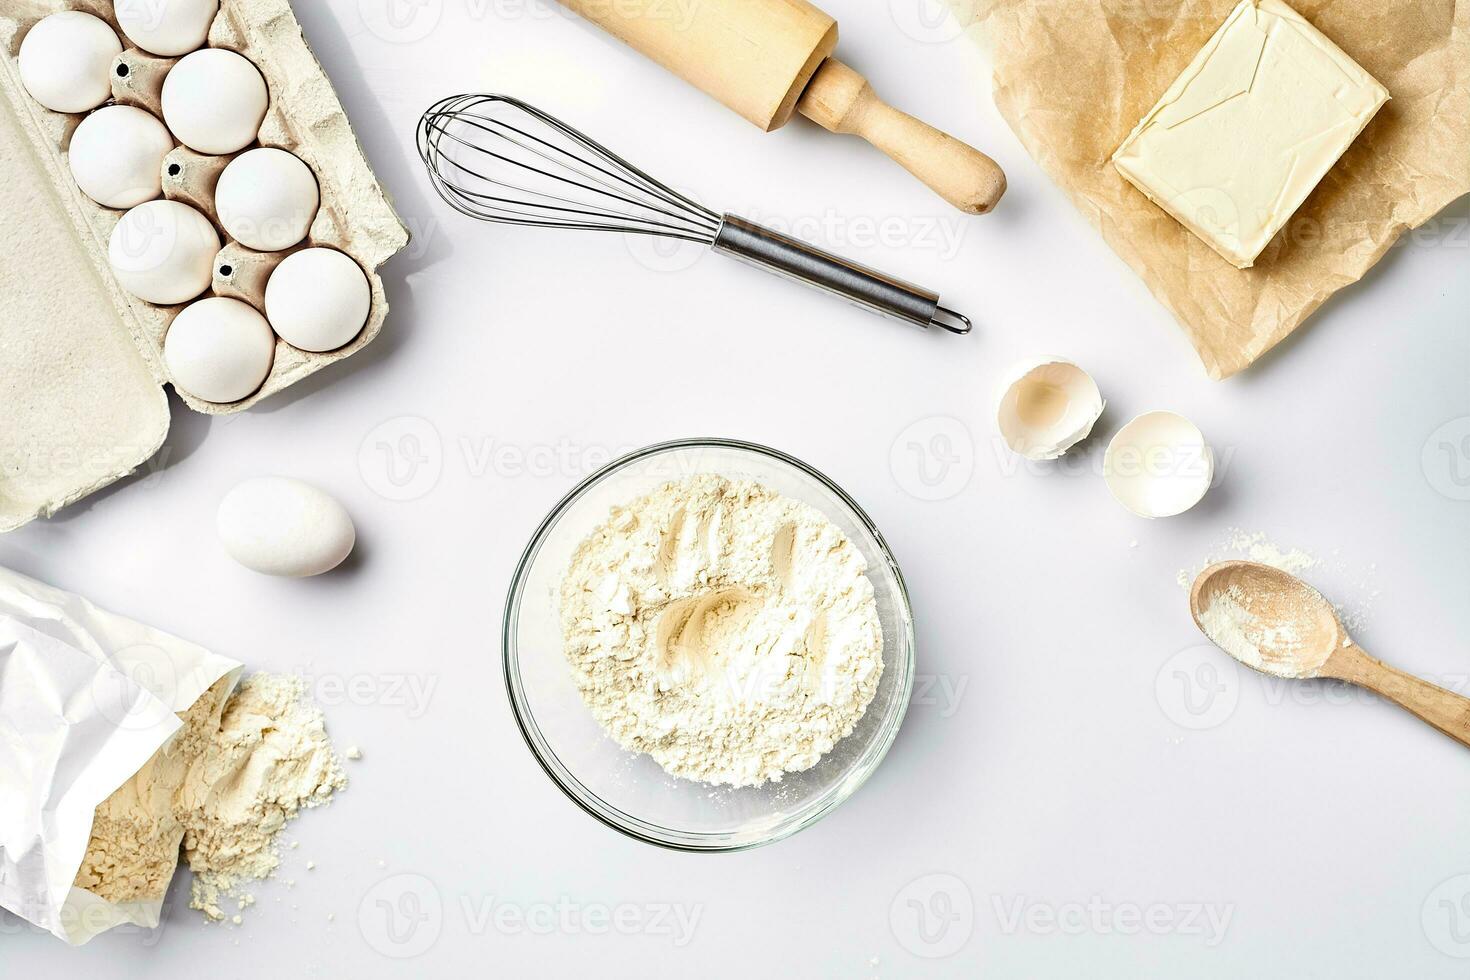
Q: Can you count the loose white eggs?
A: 1